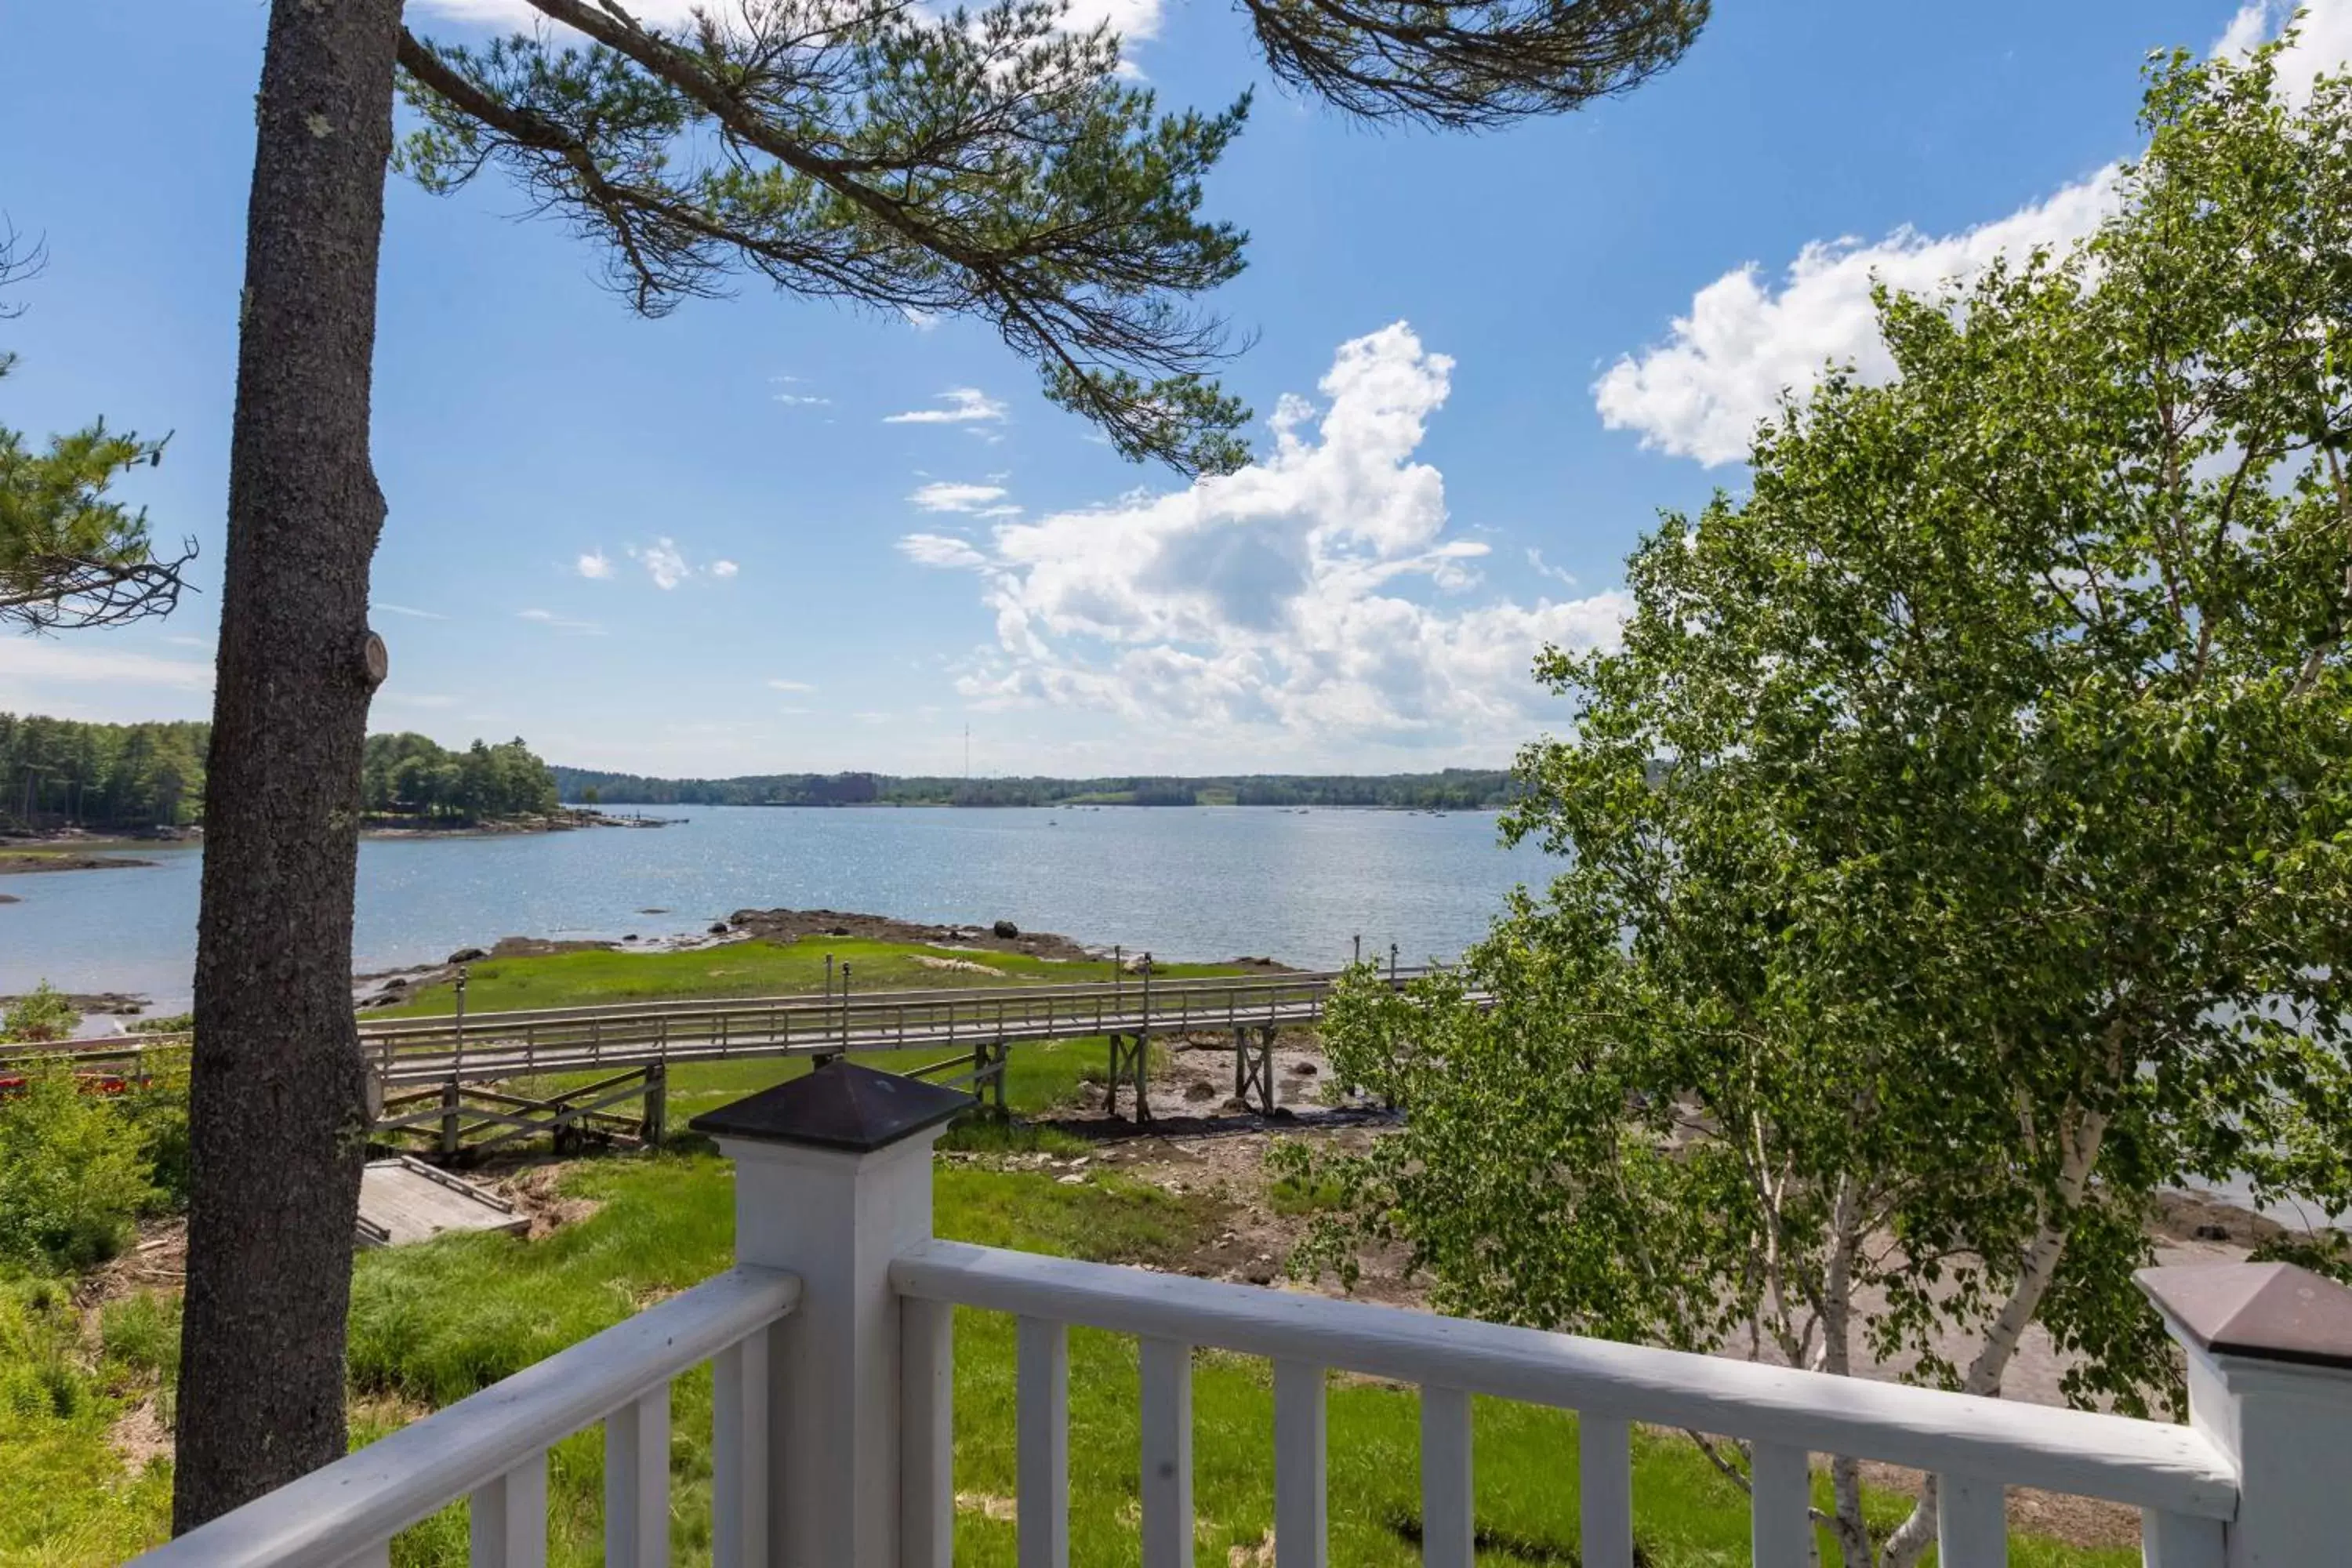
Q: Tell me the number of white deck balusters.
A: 13